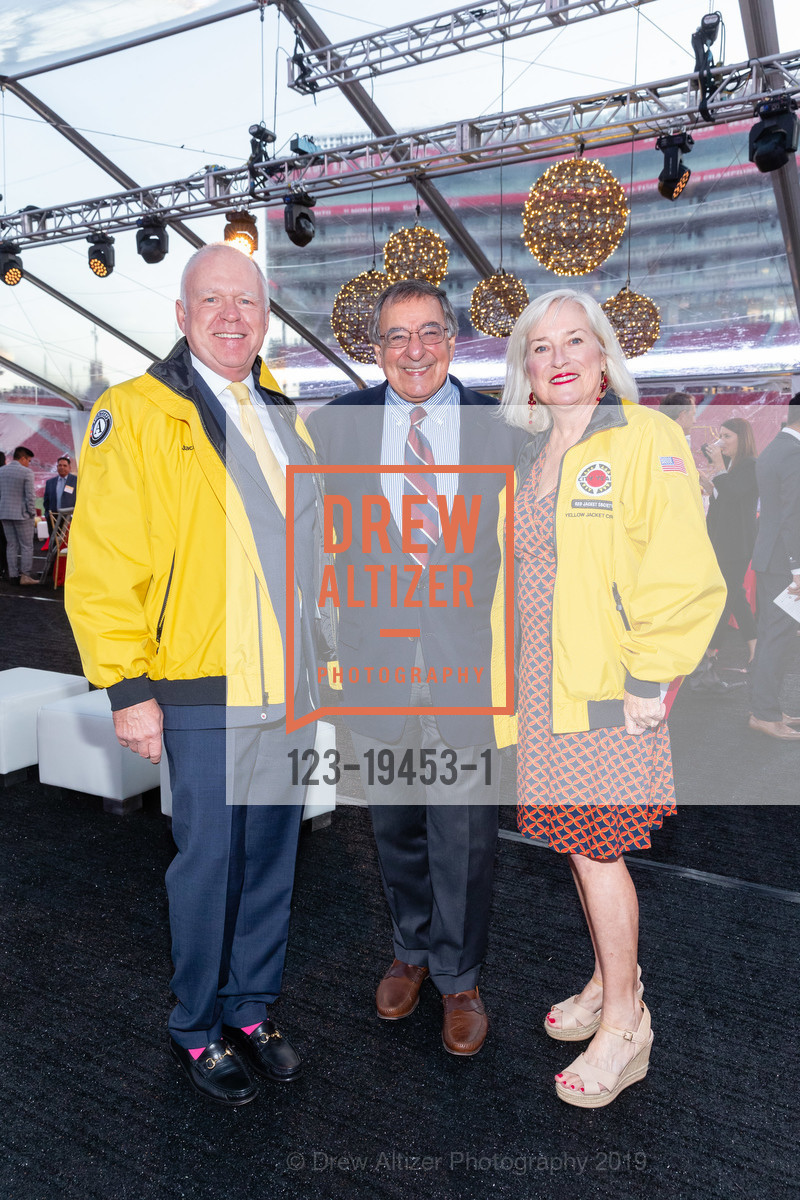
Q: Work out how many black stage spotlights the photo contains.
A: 7